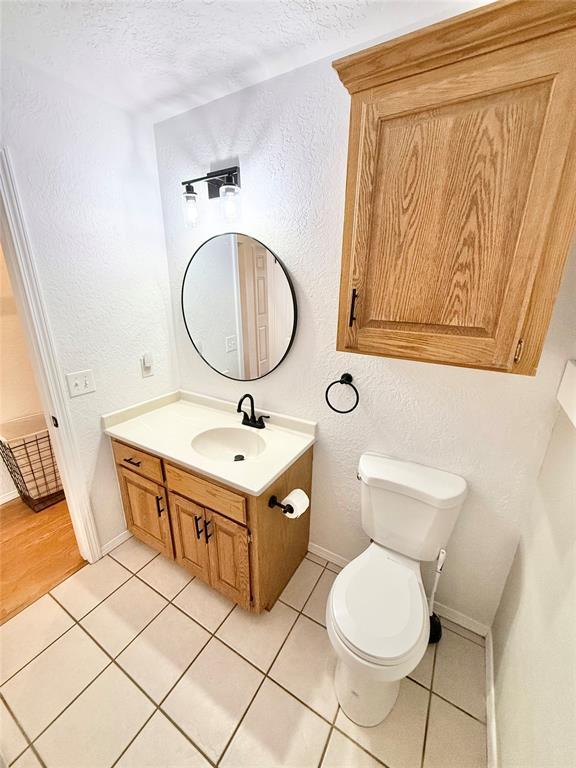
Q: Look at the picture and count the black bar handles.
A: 5